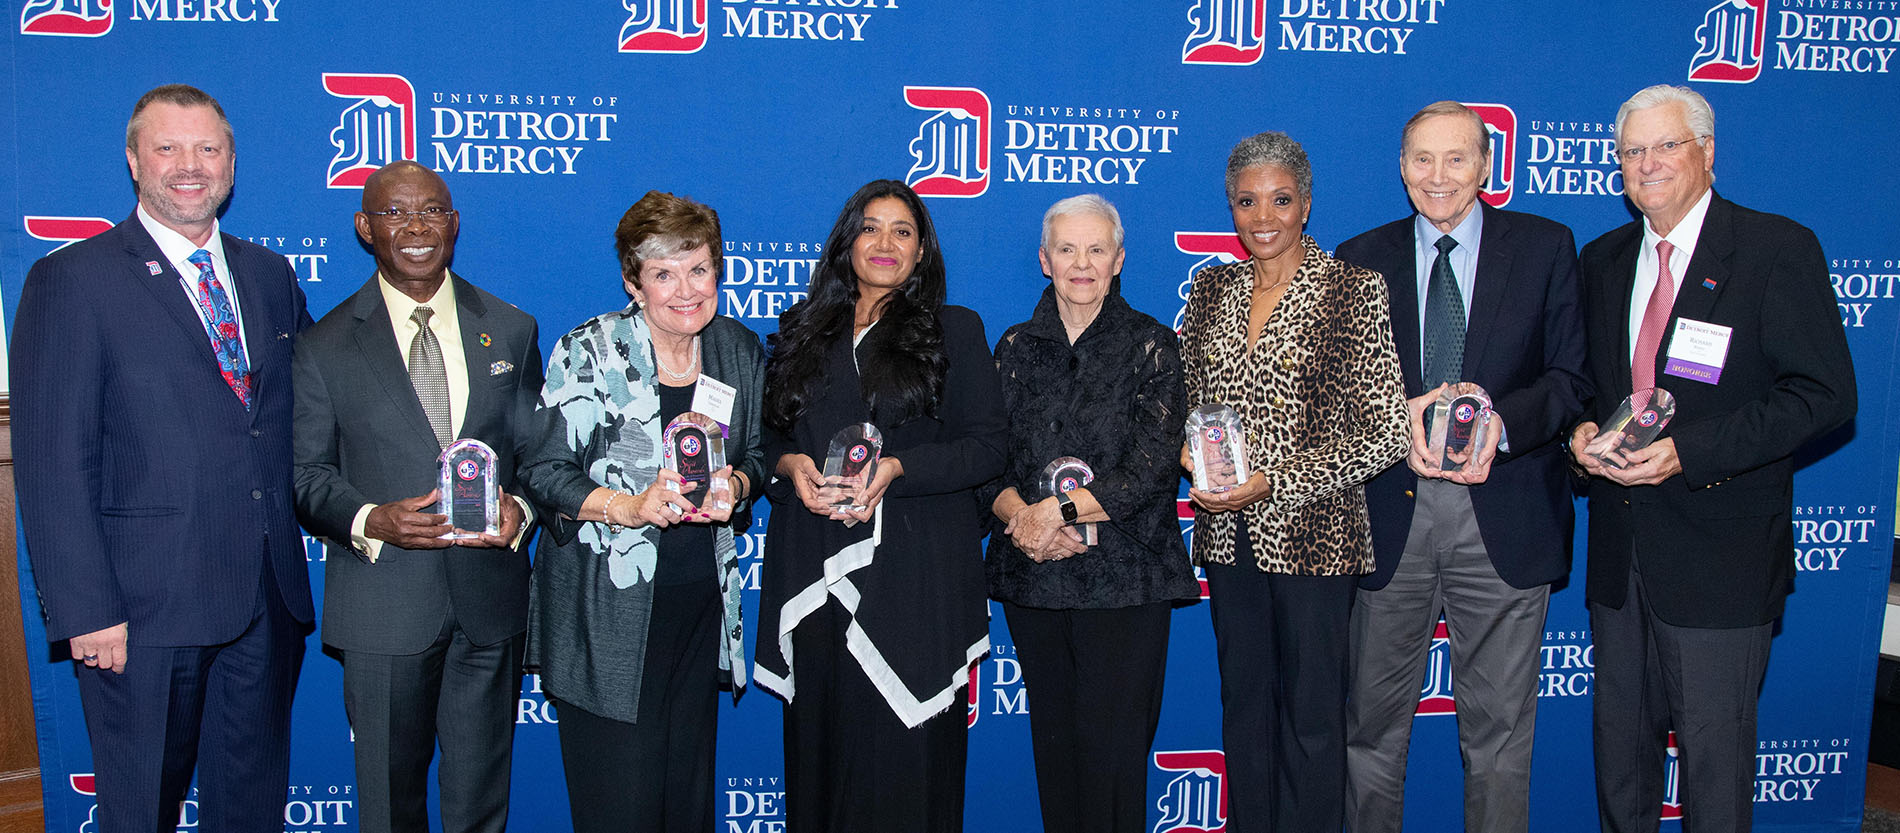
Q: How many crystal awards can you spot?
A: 7